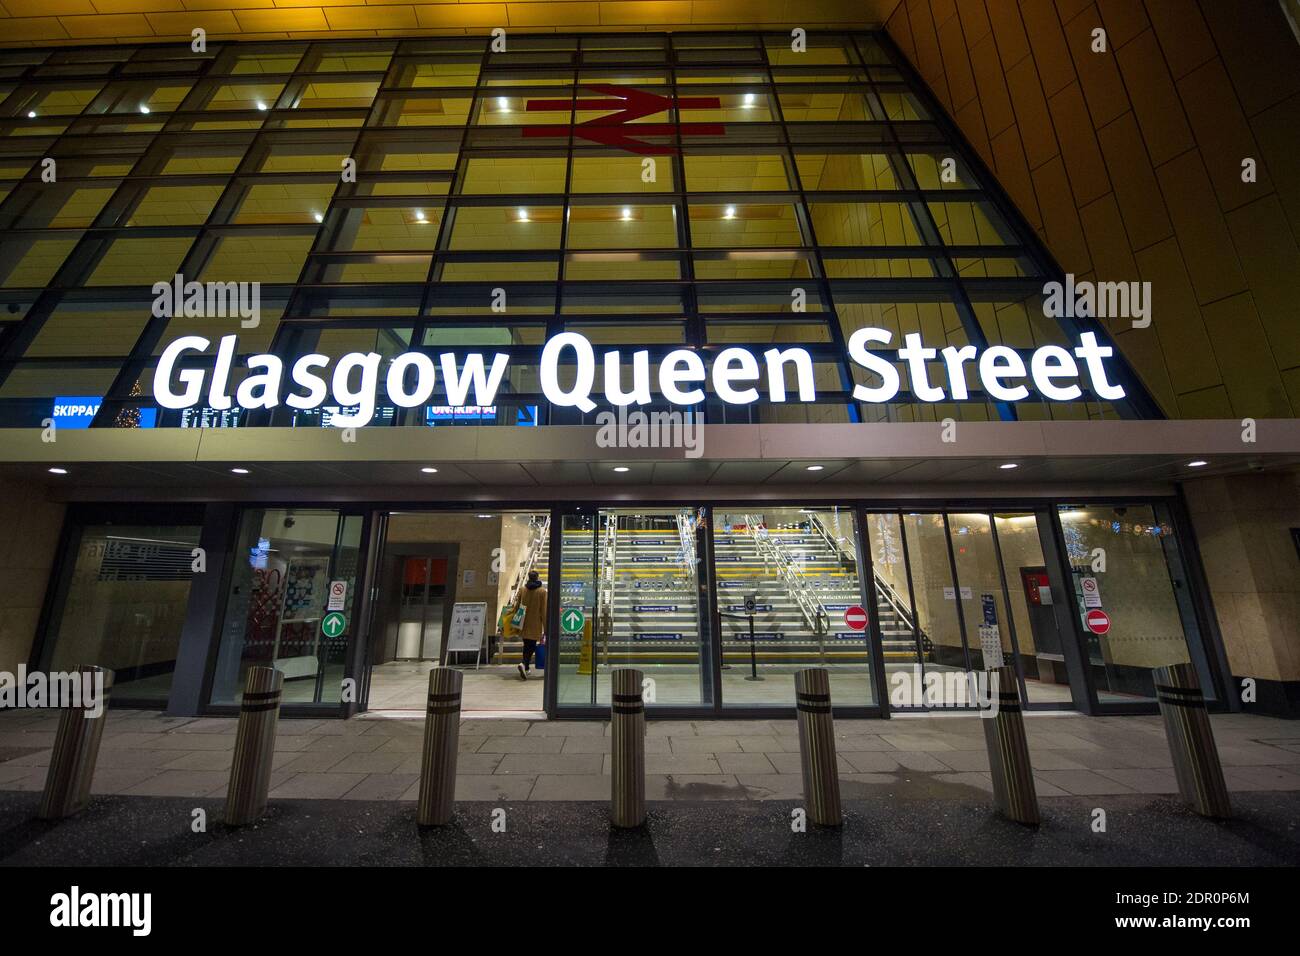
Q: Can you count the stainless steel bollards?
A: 7